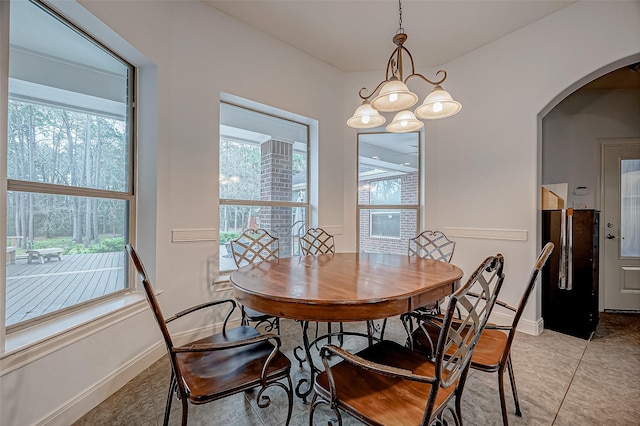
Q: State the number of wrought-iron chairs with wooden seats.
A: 6